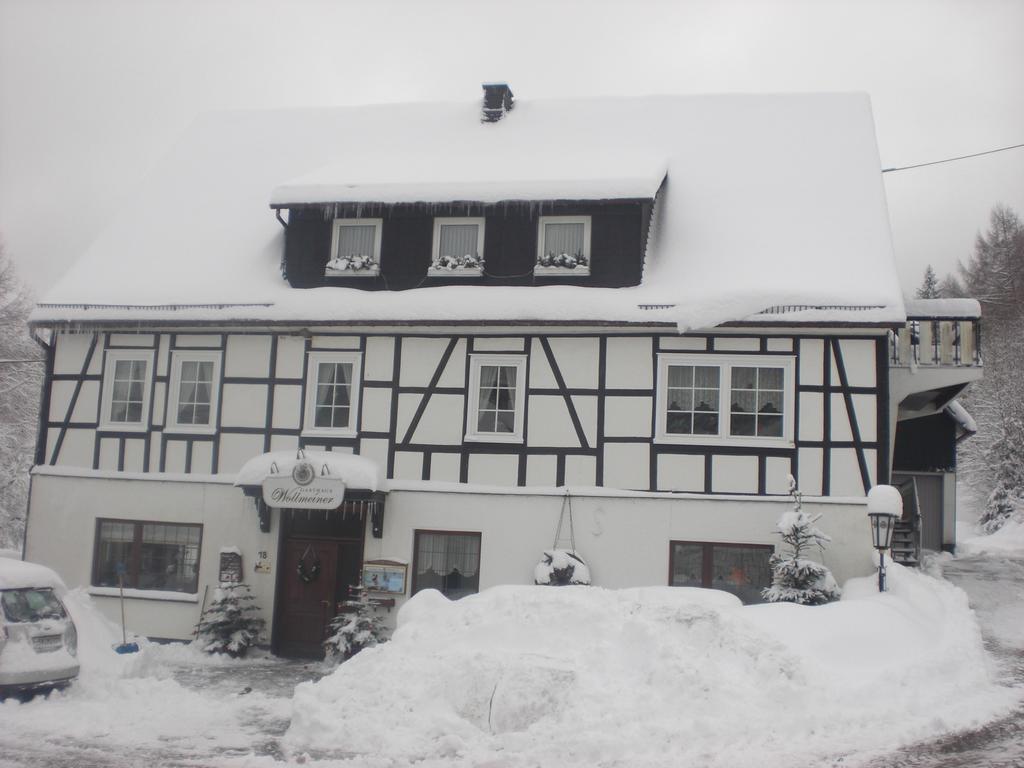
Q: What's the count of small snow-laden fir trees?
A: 3